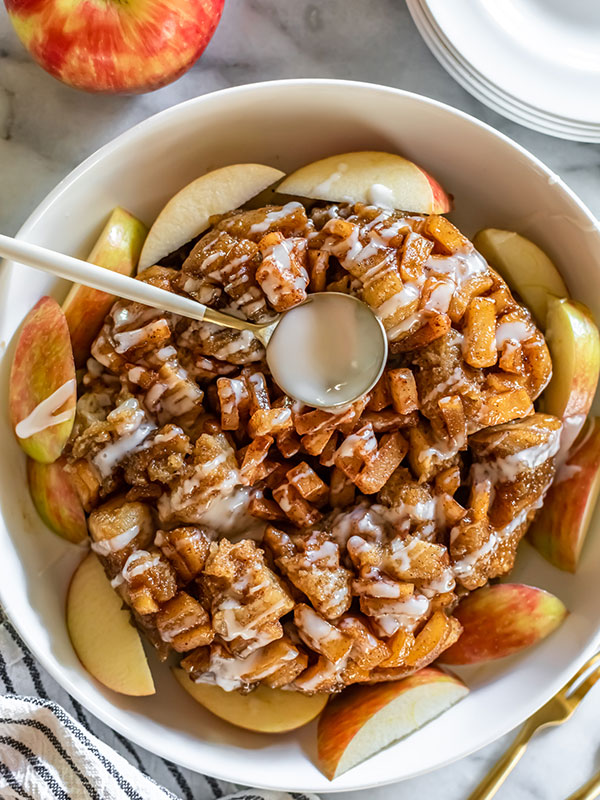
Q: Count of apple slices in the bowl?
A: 12